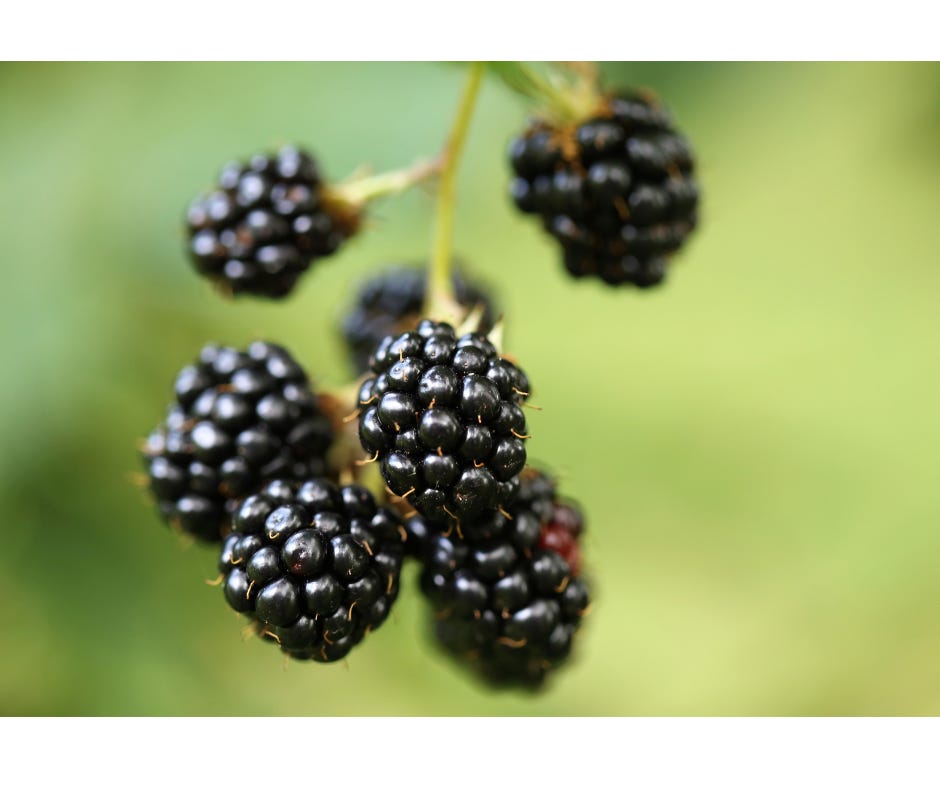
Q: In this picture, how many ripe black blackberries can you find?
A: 7